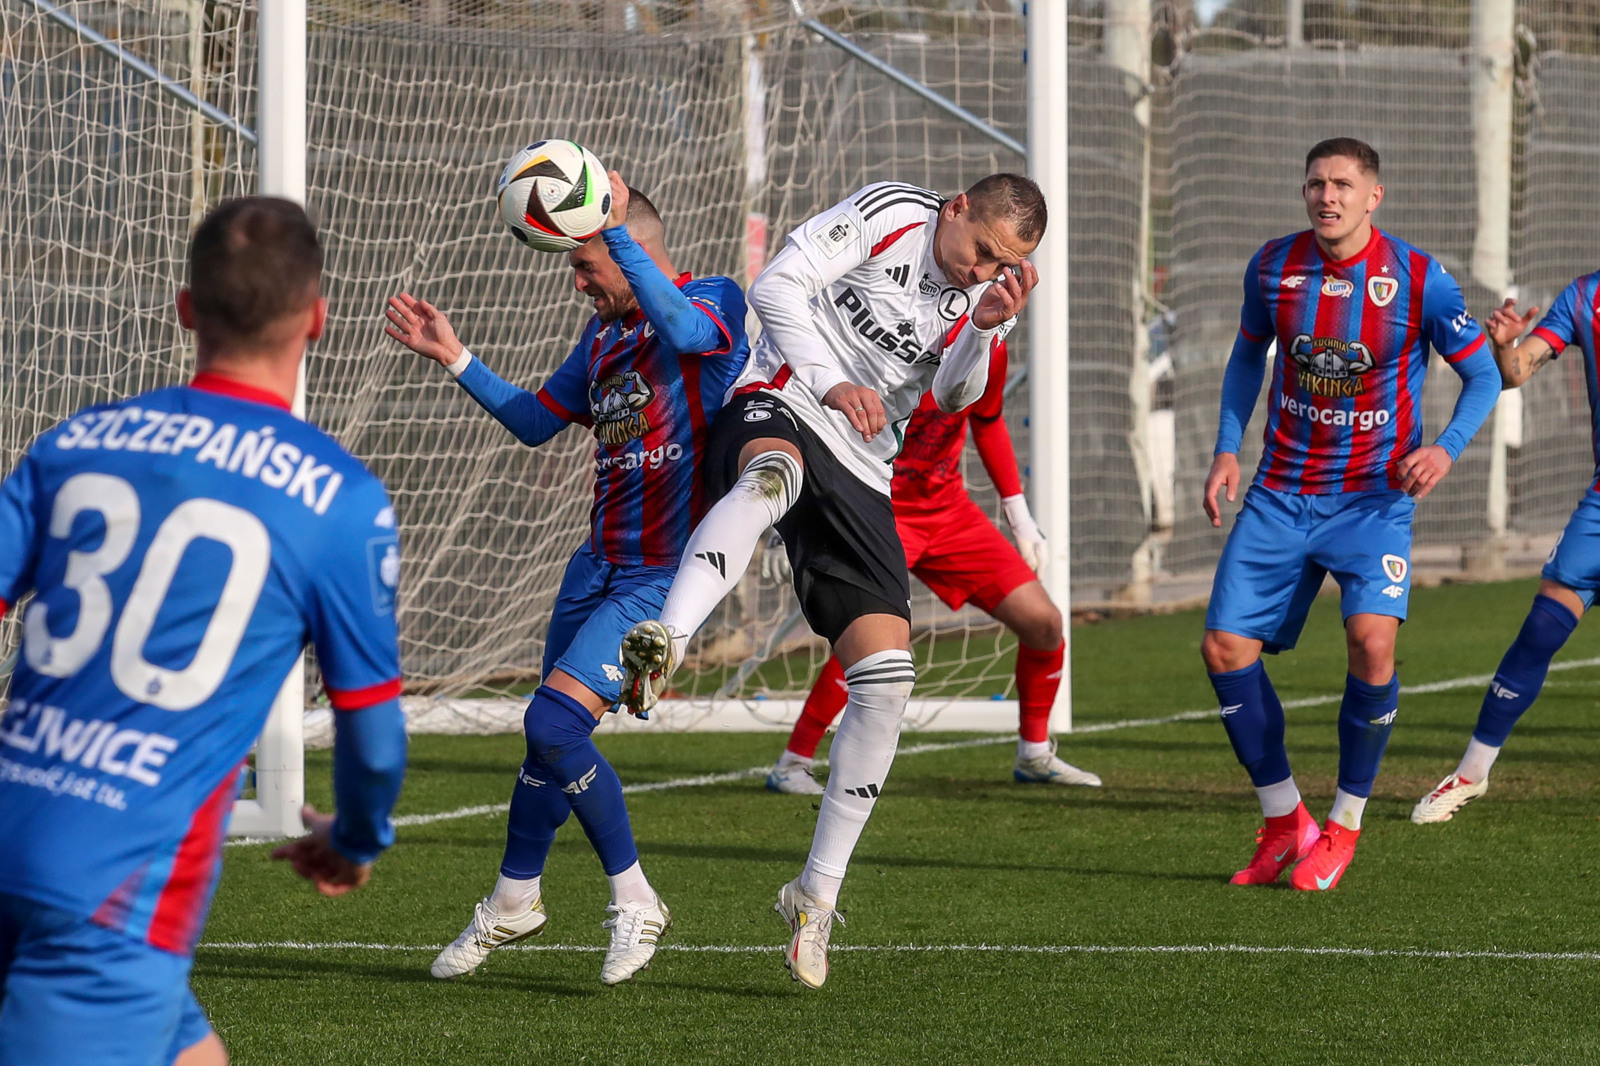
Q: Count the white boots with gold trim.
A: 2